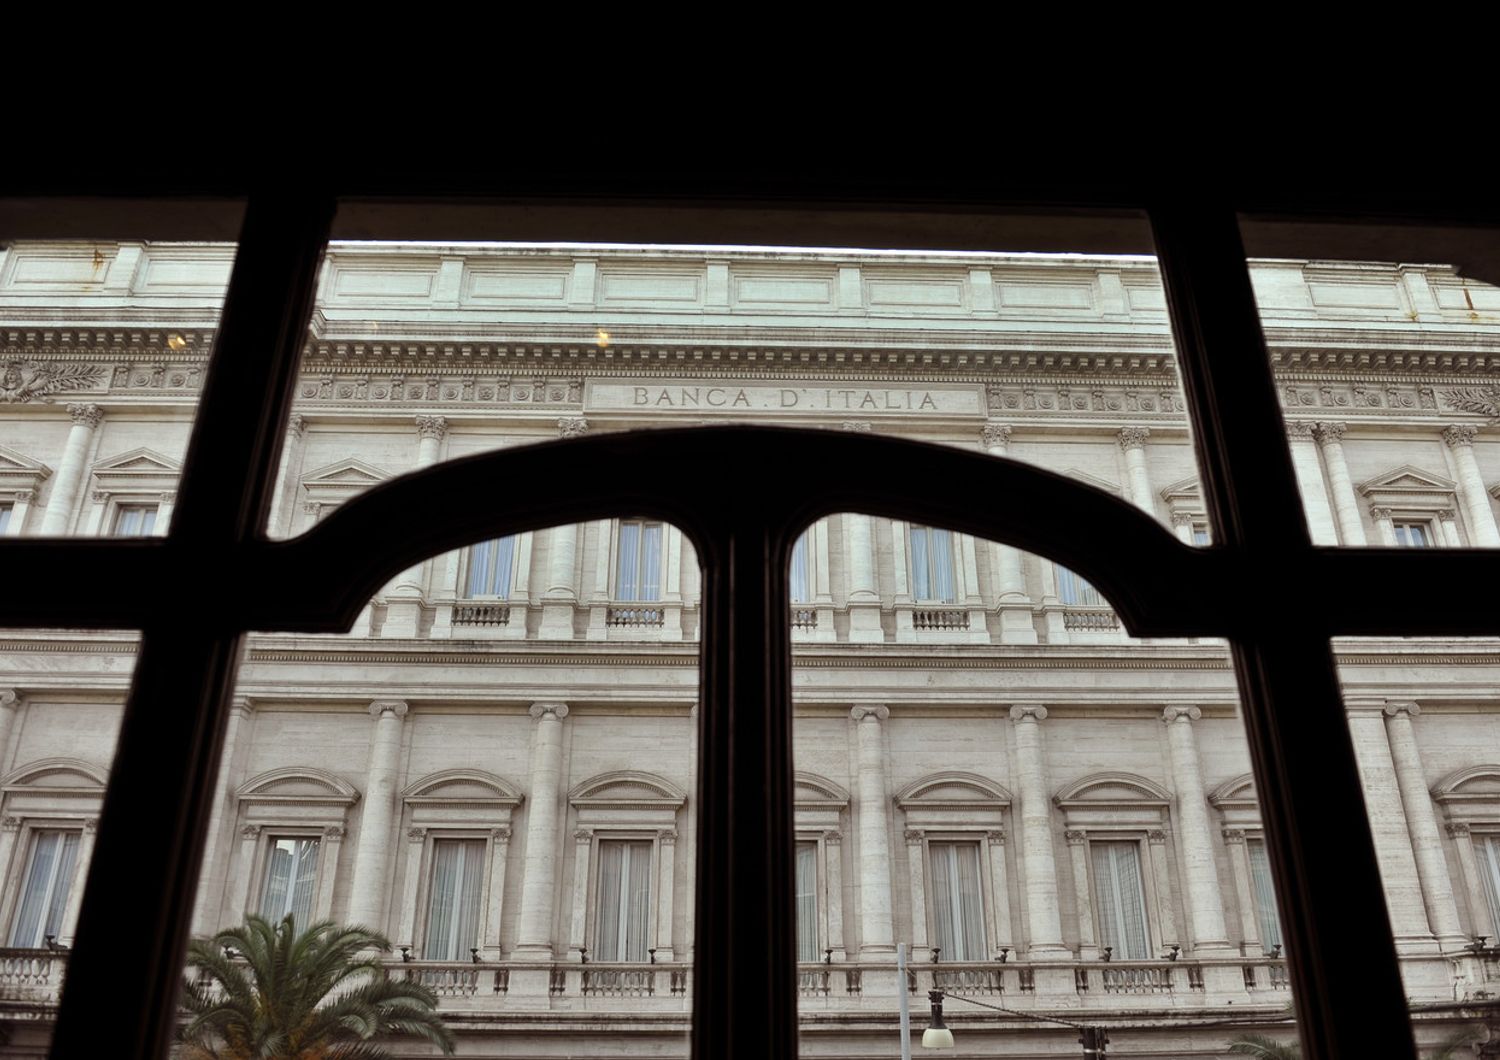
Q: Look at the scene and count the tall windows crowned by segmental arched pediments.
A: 9